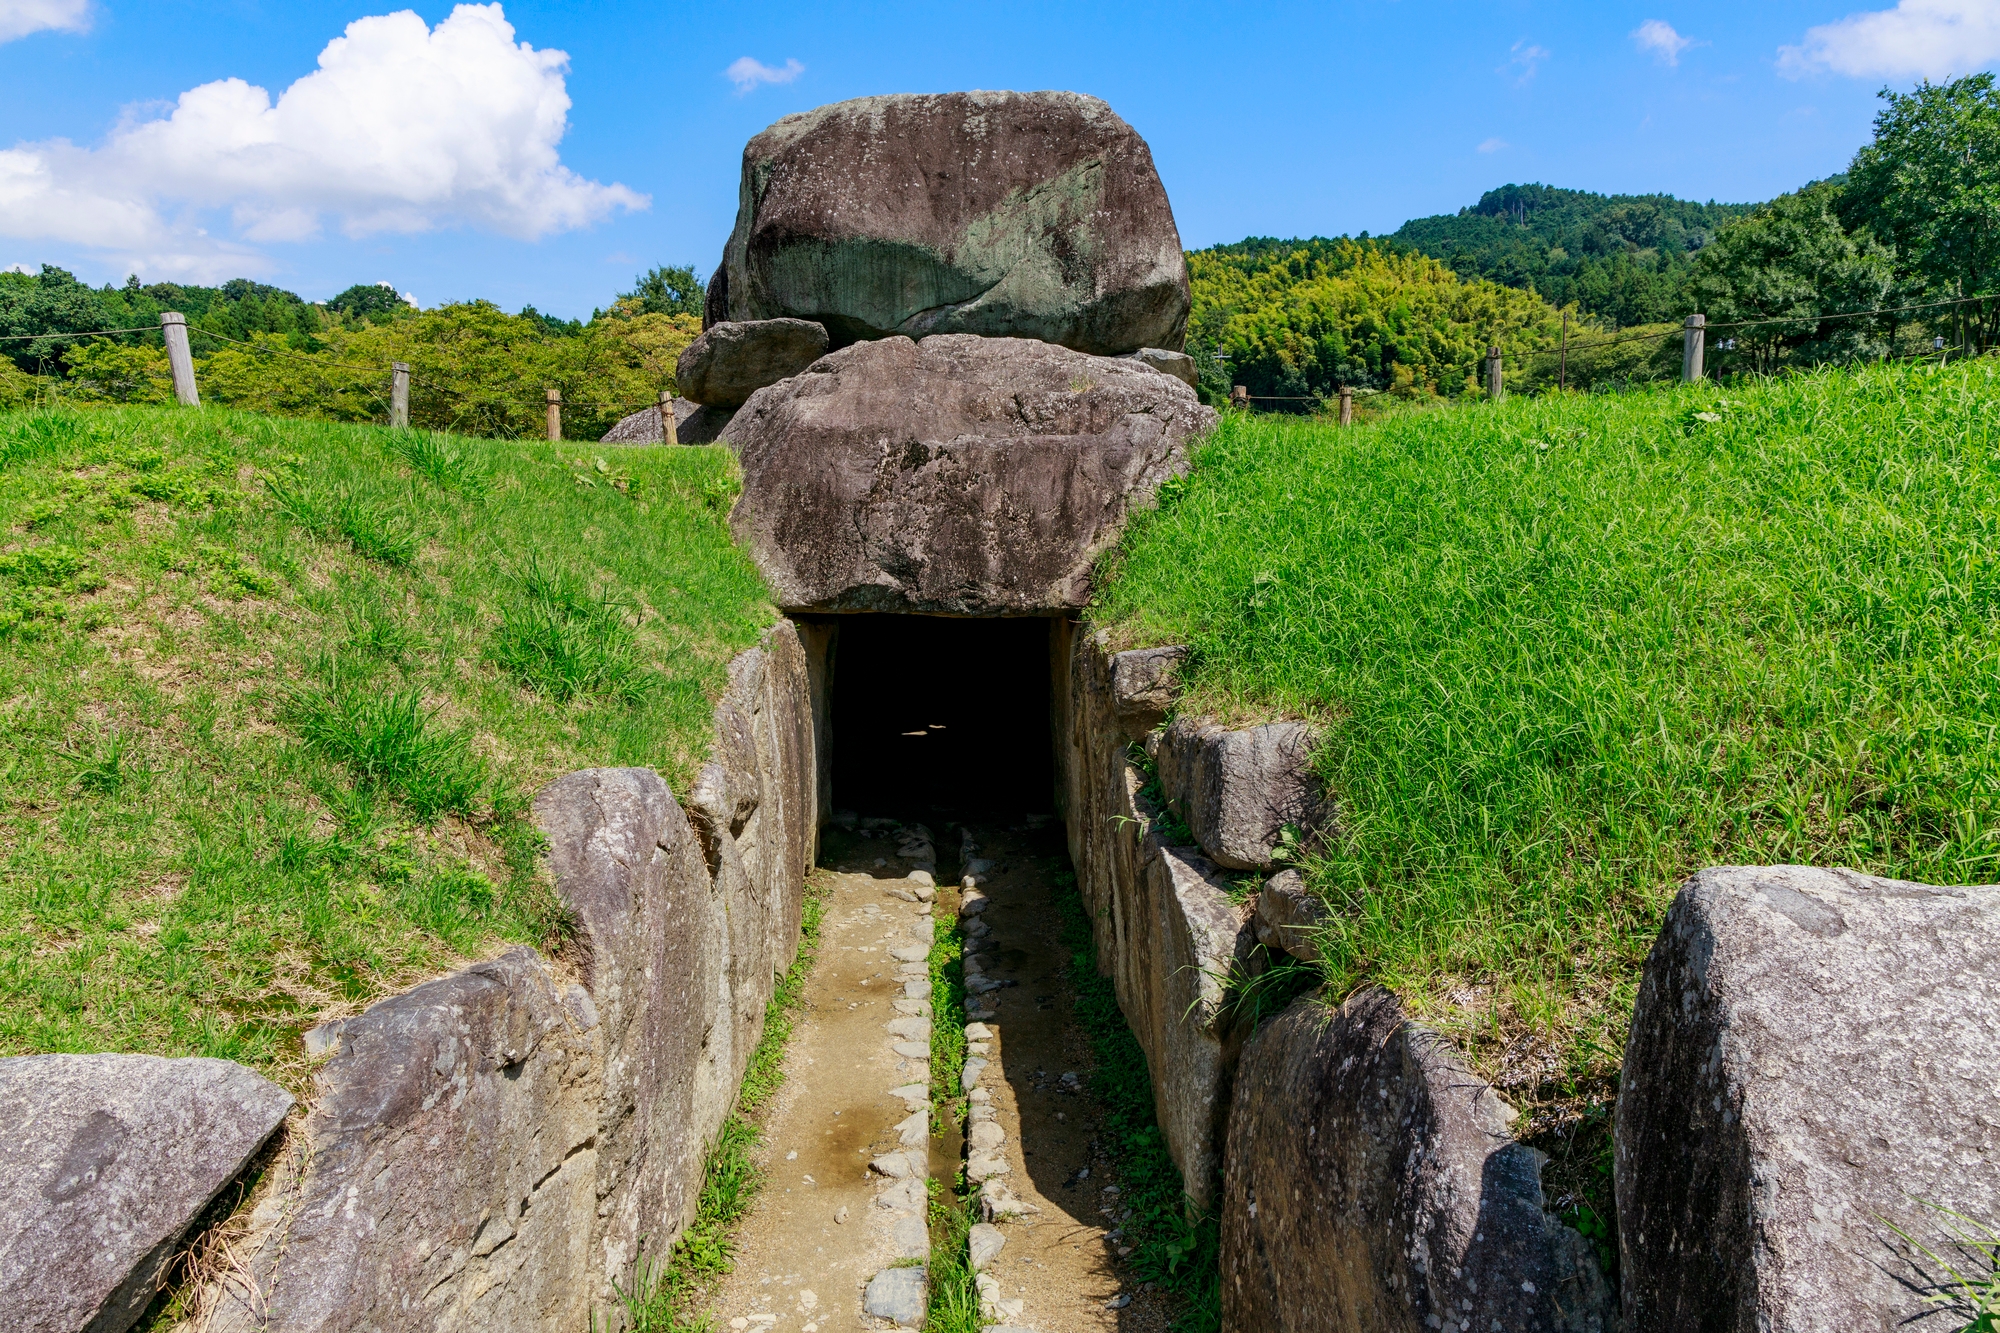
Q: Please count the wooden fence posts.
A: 8